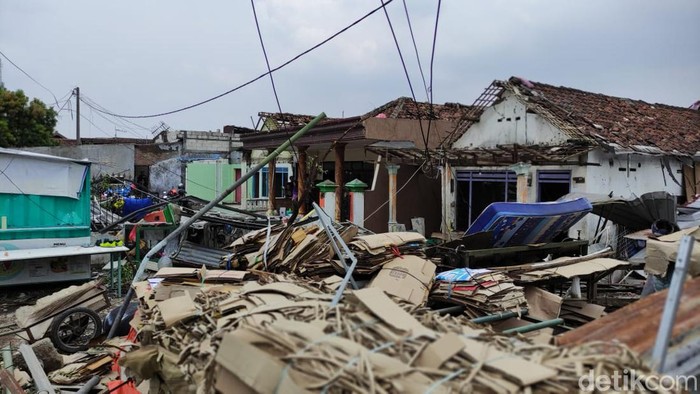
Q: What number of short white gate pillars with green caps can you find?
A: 2